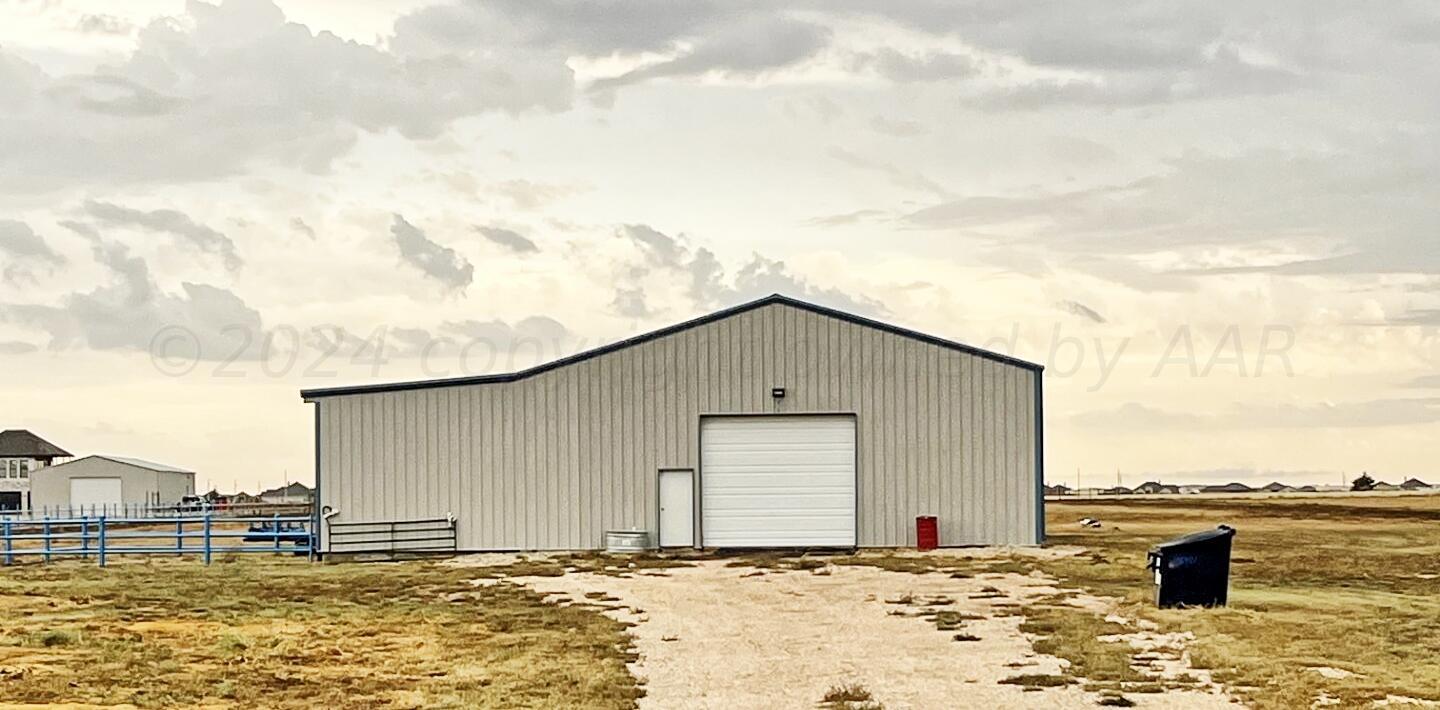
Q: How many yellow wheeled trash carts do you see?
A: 0